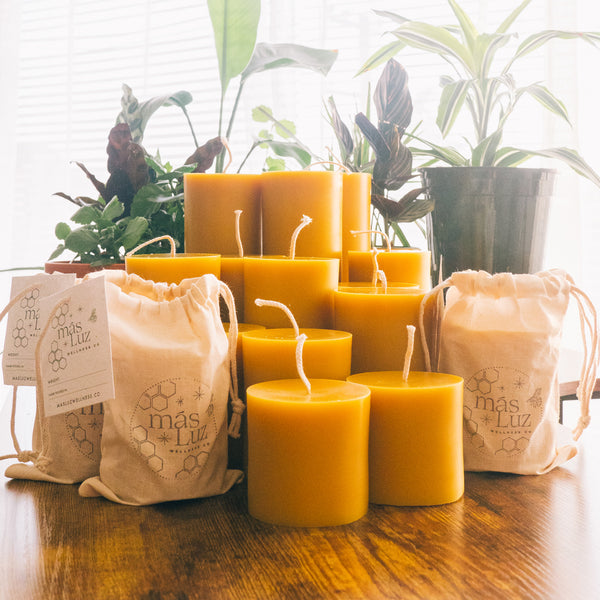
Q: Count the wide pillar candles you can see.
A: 13